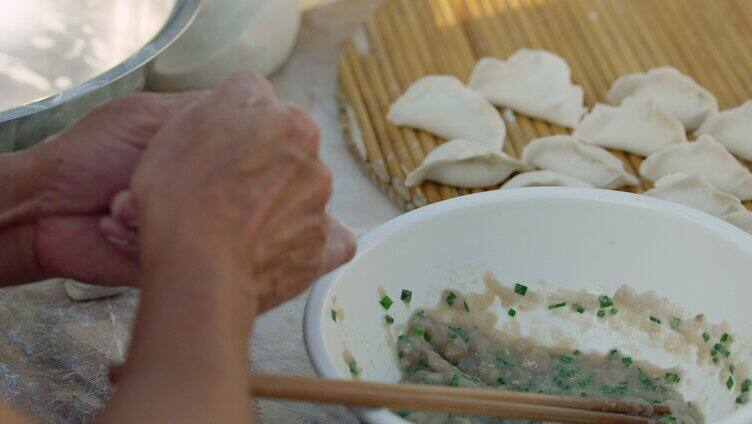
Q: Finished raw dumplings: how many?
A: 11